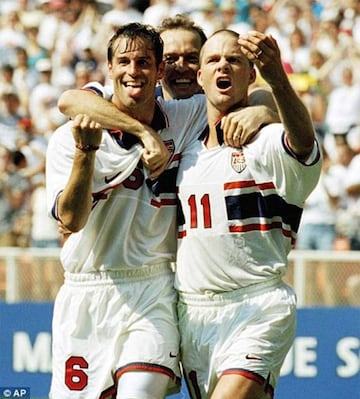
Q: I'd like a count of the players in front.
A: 2